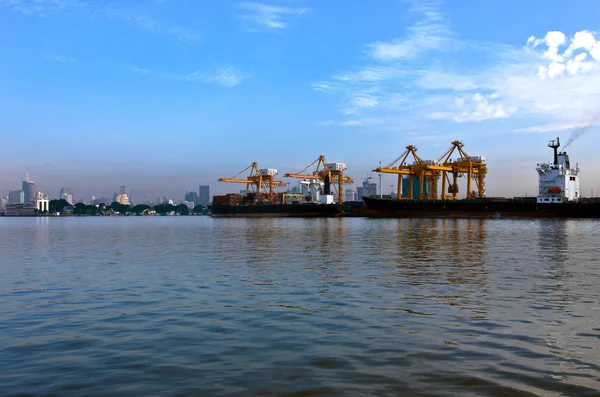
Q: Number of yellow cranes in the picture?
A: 4